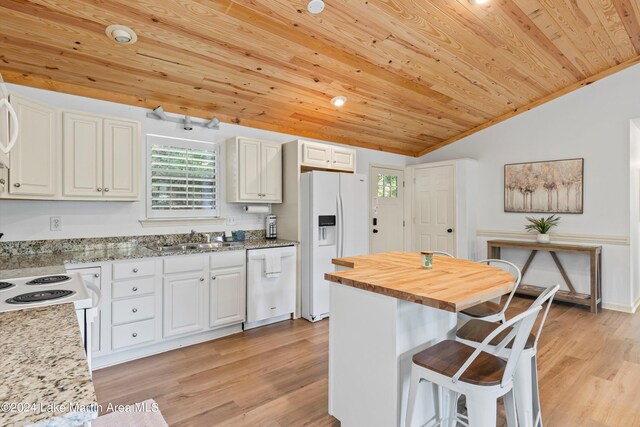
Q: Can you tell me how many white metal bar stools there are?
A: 4